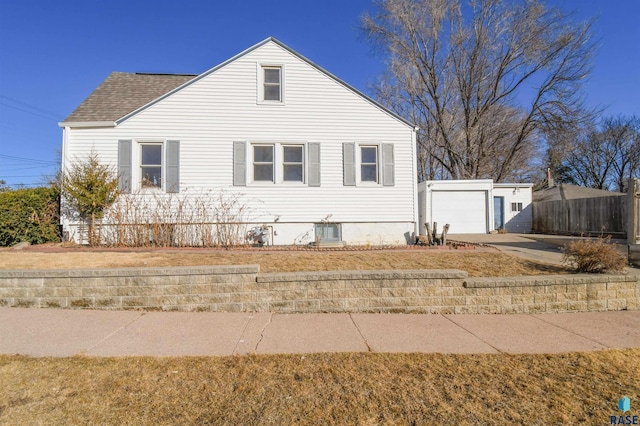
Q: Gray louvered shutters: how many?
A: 6